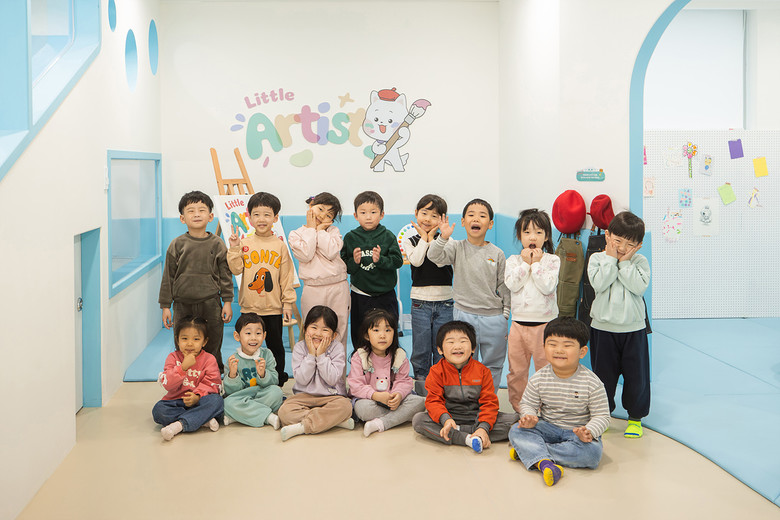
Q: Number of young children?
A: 14